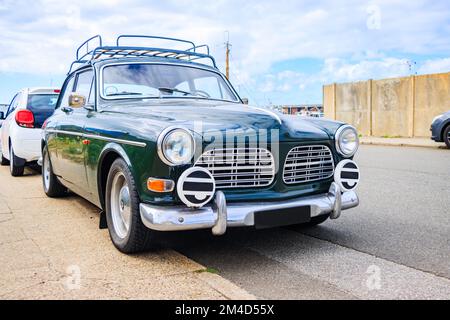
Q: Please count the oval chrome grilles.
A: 2